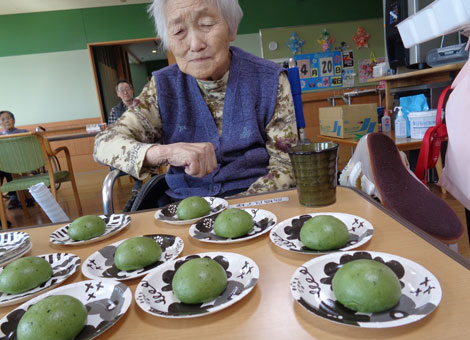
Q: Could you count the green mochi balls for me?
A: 9